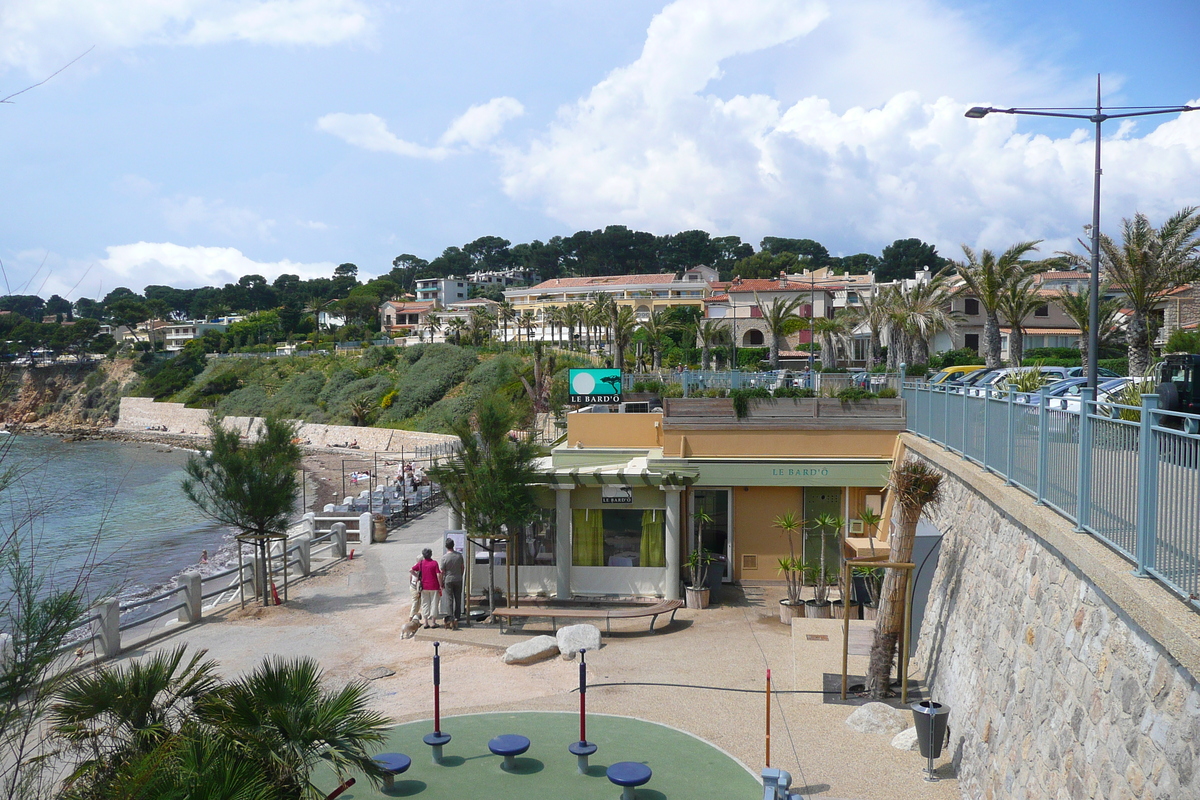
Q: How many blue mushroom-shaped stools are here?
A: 3